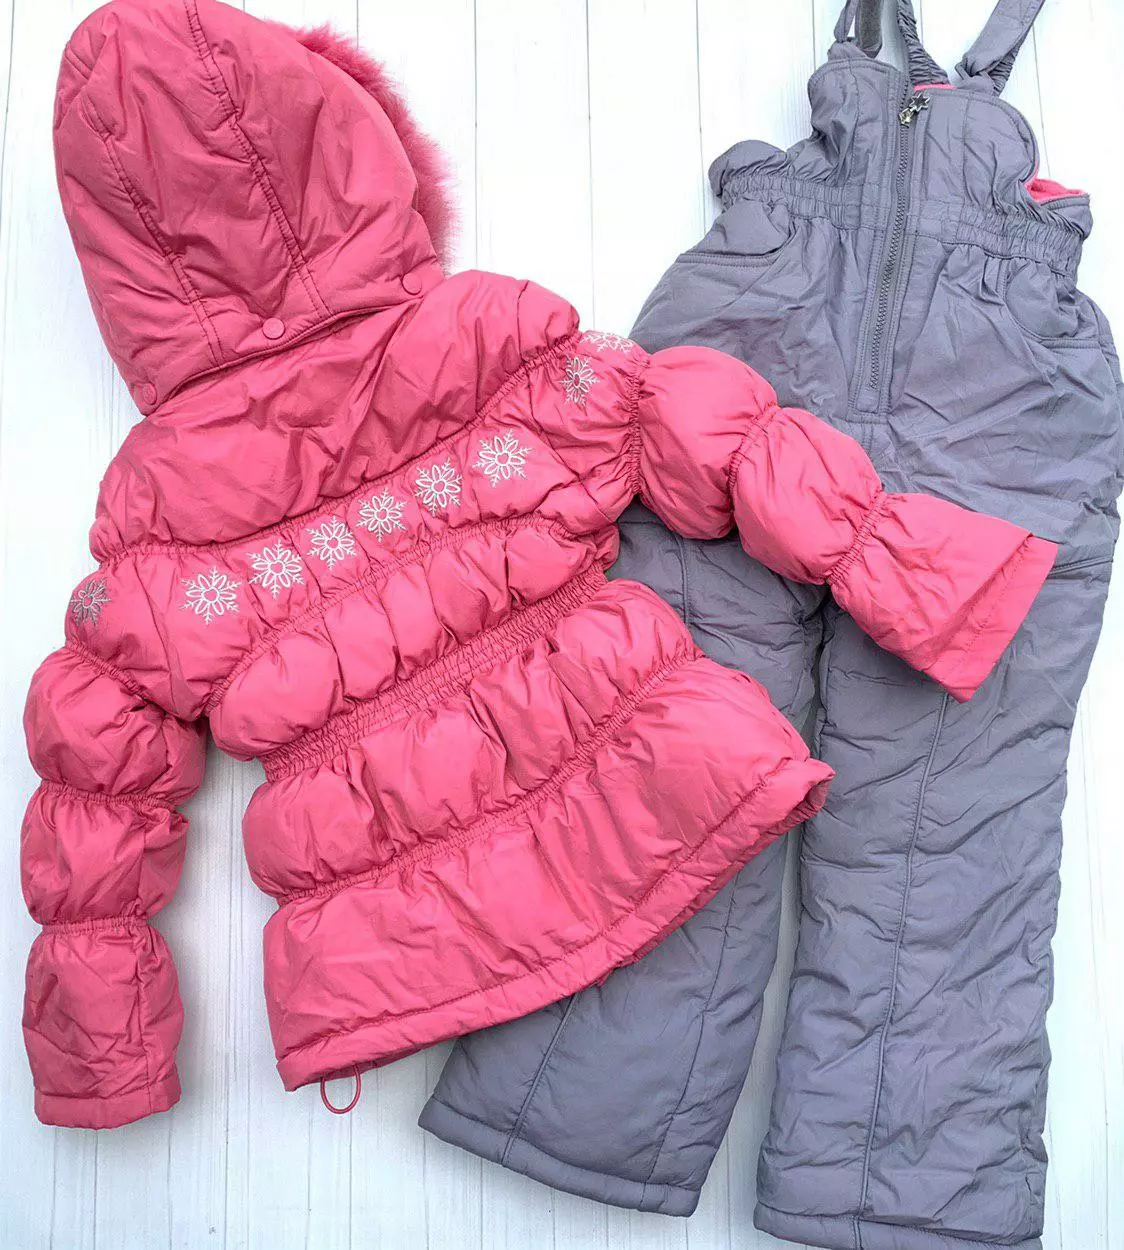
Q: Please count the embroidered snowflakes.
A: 9